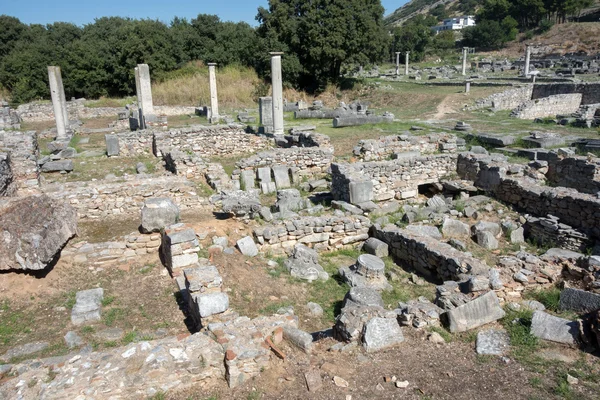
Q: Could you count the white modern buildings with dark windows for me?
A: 1